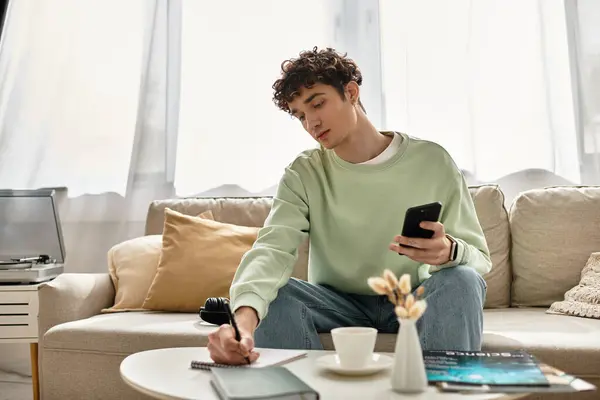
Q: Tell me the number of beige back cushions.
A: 3